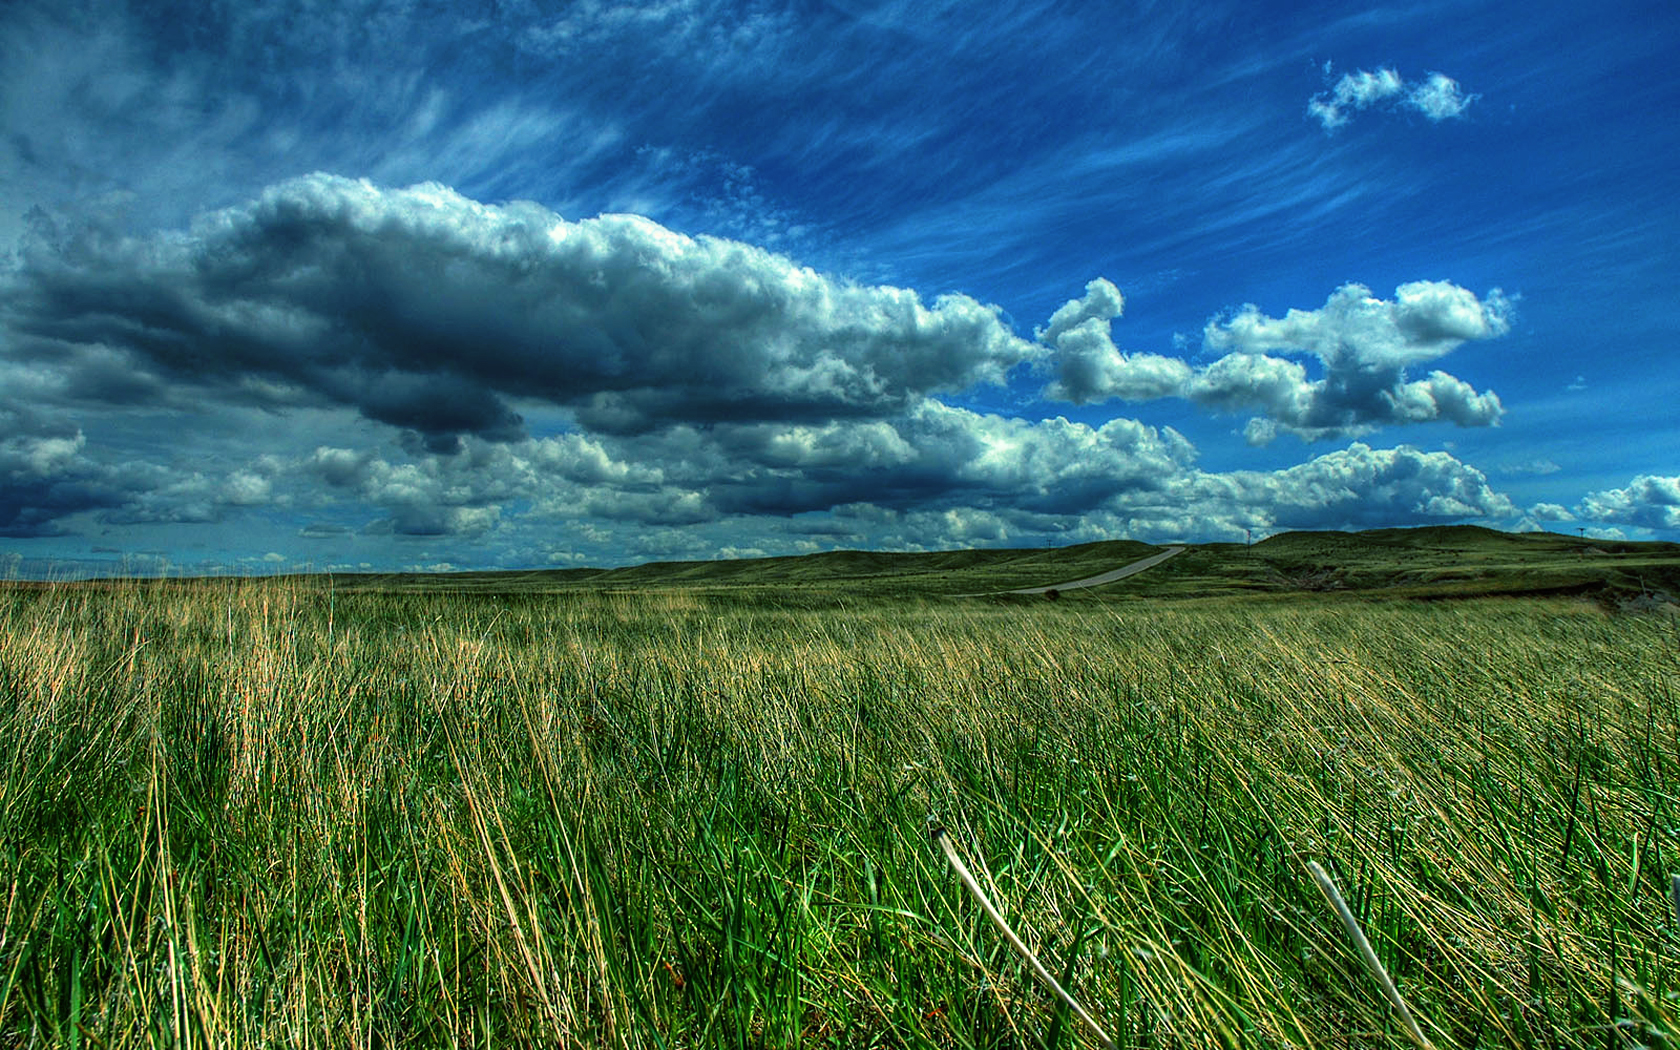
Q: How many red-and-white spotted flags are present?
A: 0